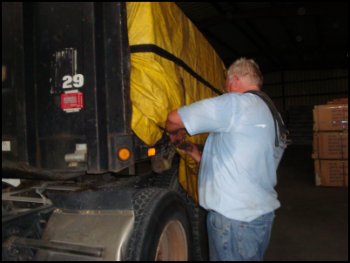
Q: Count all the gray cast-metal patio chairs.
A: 0